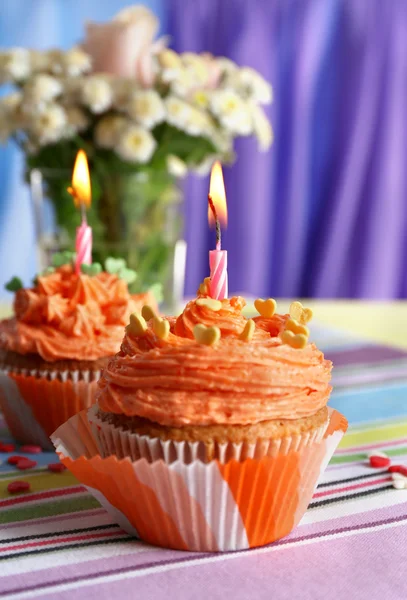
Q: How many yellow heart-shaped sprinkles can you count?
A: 11